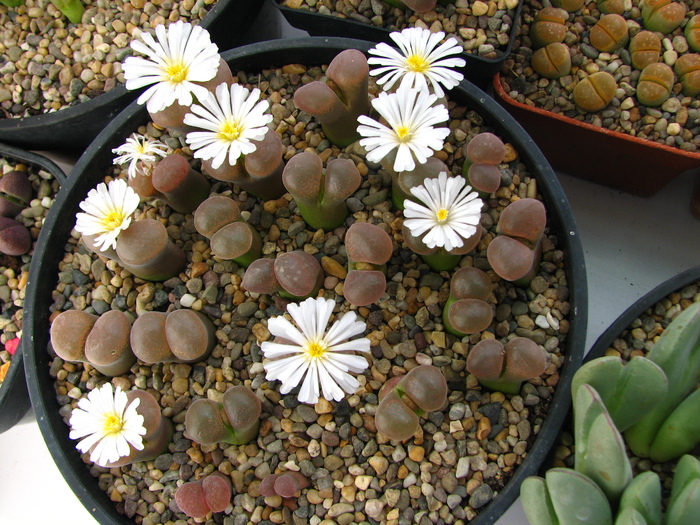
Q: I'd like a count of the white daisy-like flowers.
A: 9